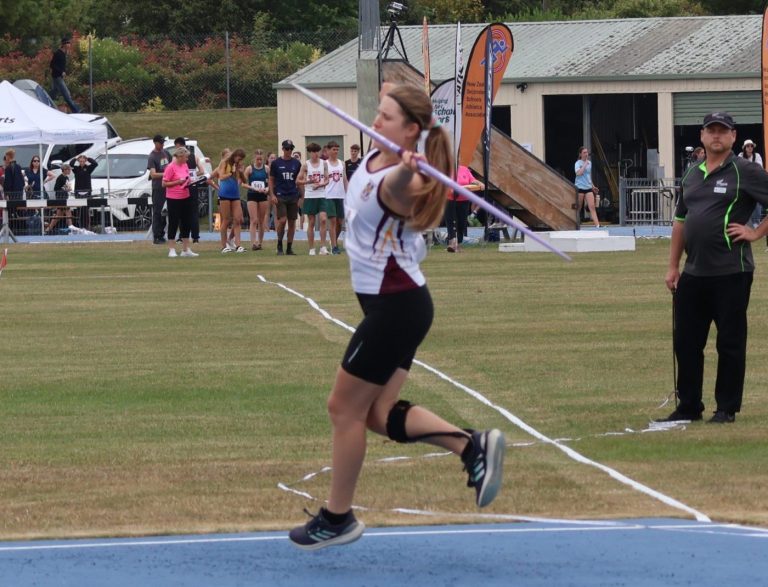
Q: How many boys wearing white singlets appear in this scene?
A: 2